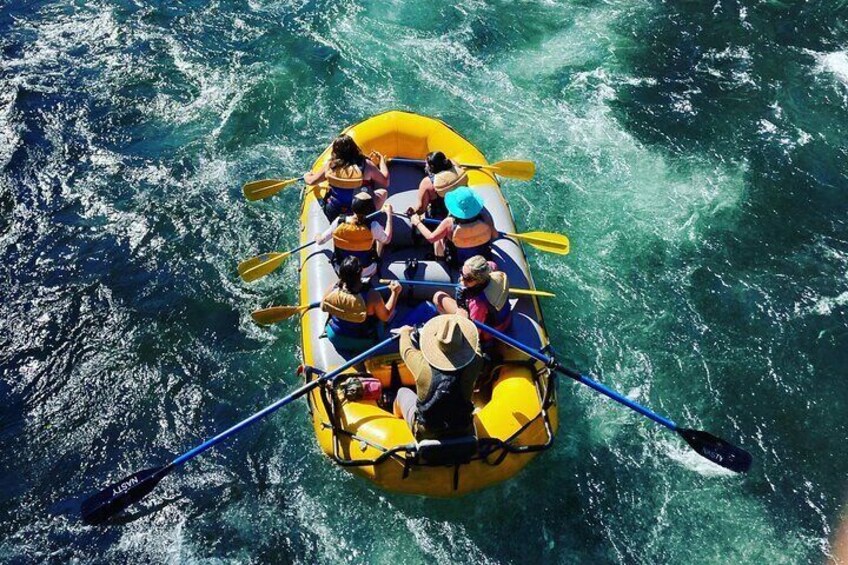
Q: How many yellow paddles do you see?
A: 6